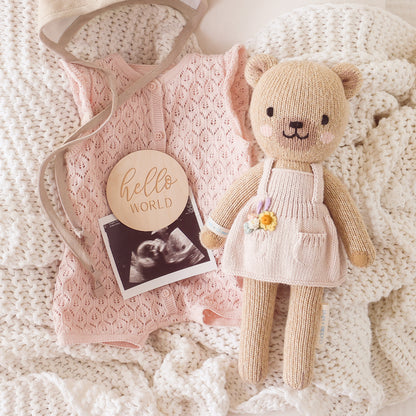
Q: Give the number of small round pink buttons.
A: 3